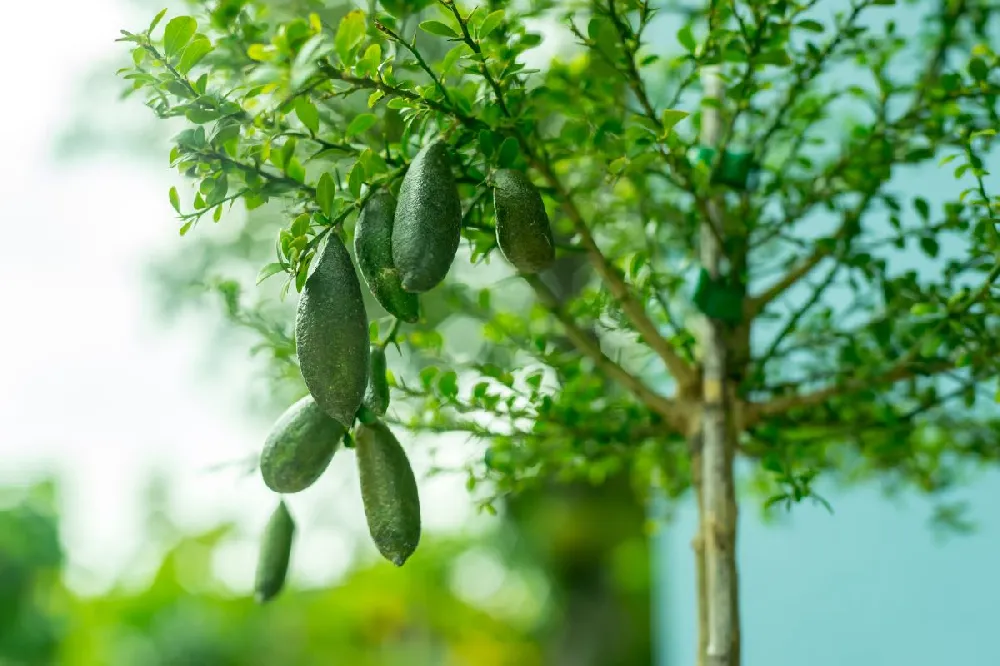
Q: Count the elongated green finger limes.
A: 8